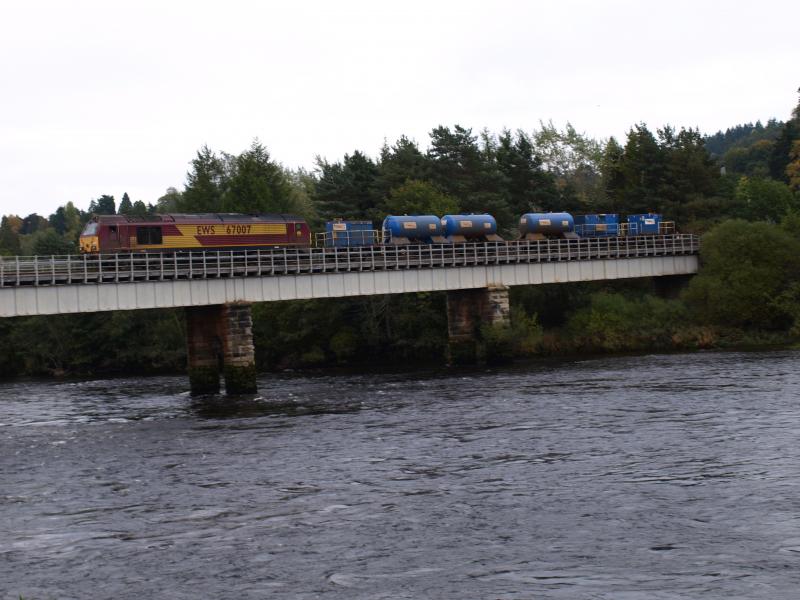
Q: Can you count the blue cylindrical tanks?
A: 3